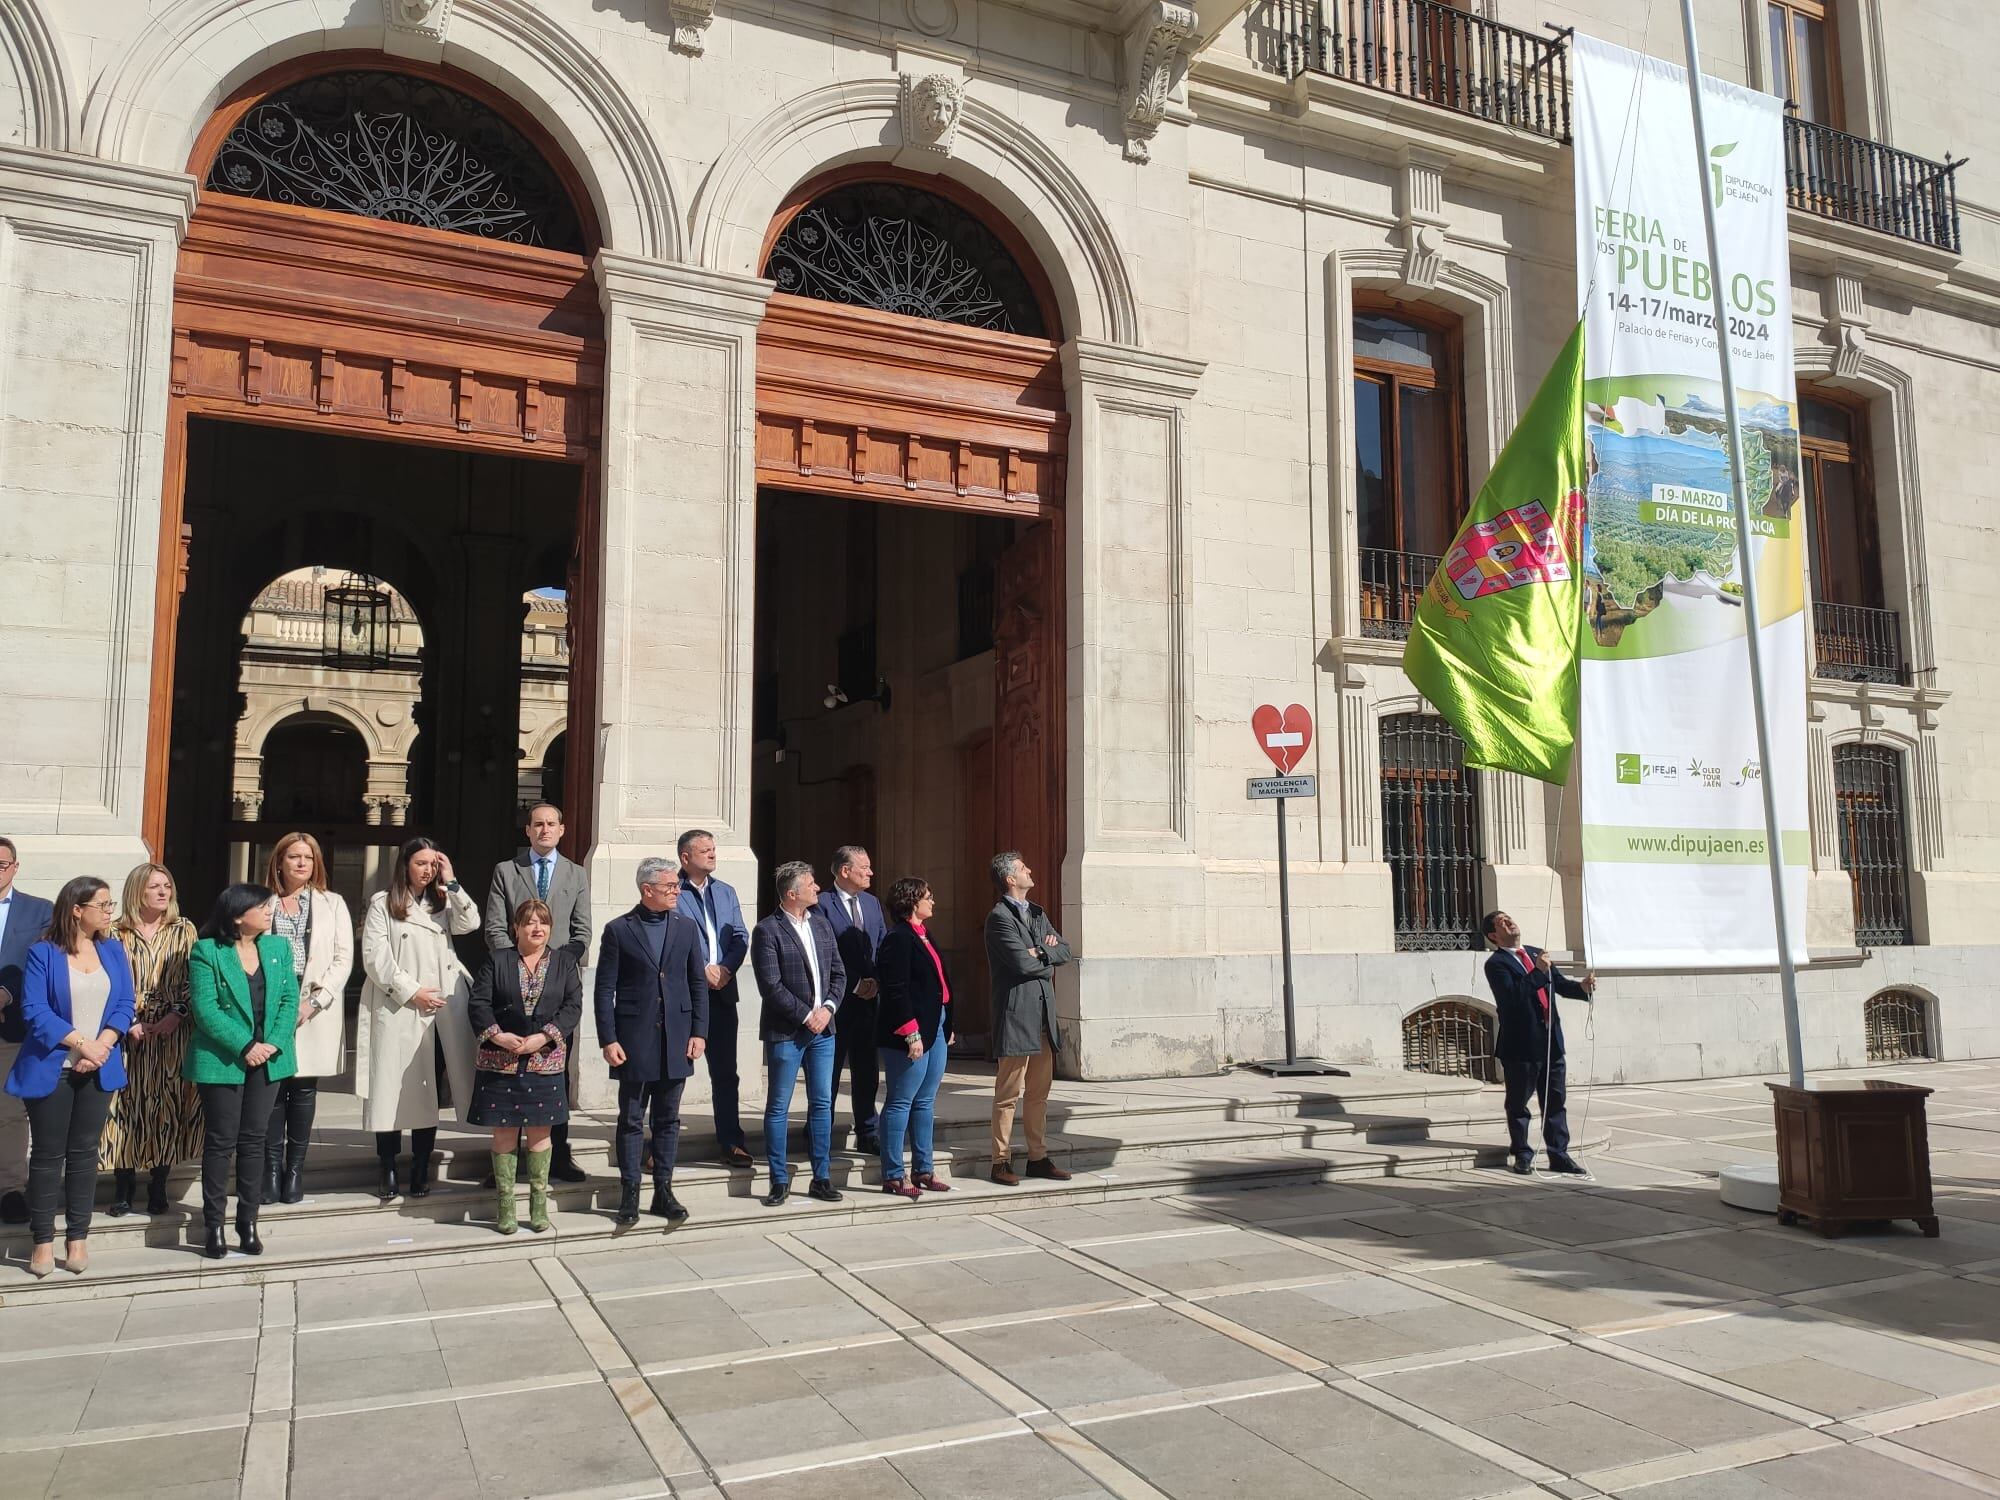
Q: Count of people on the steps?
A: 14